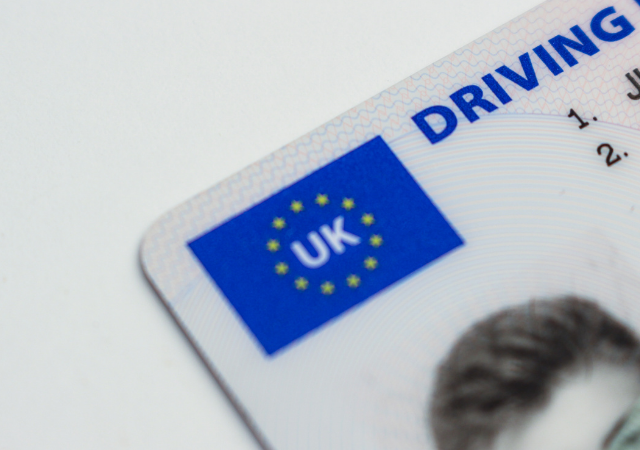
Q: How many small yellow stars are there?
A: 12